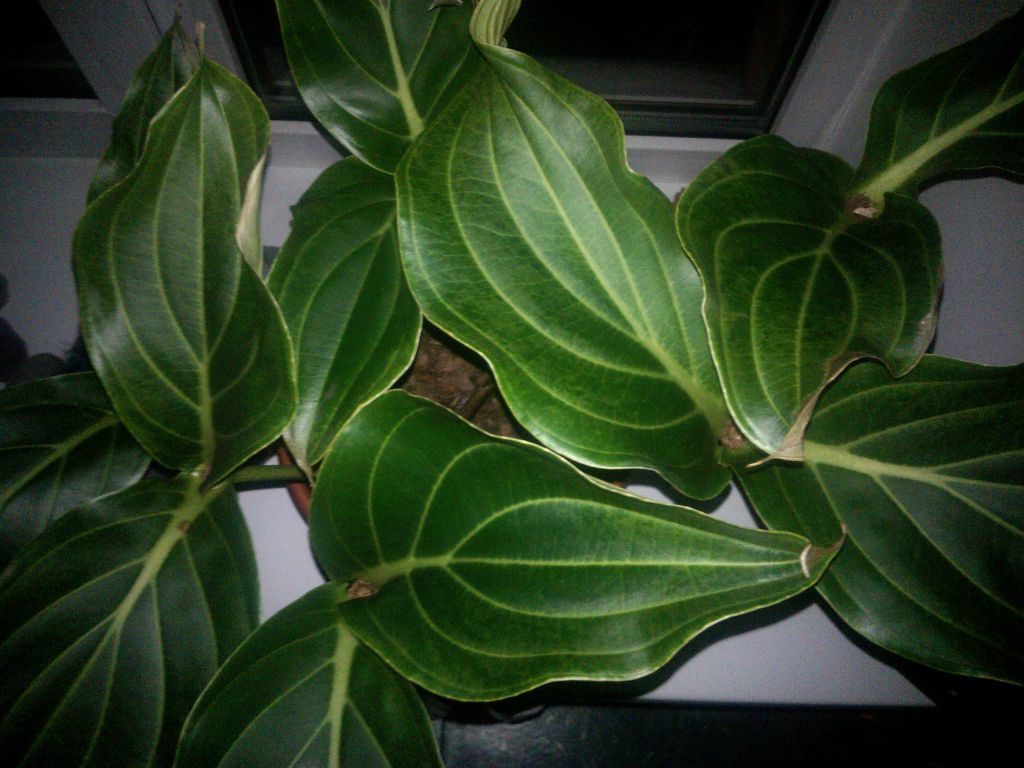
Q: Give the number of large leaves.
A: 12